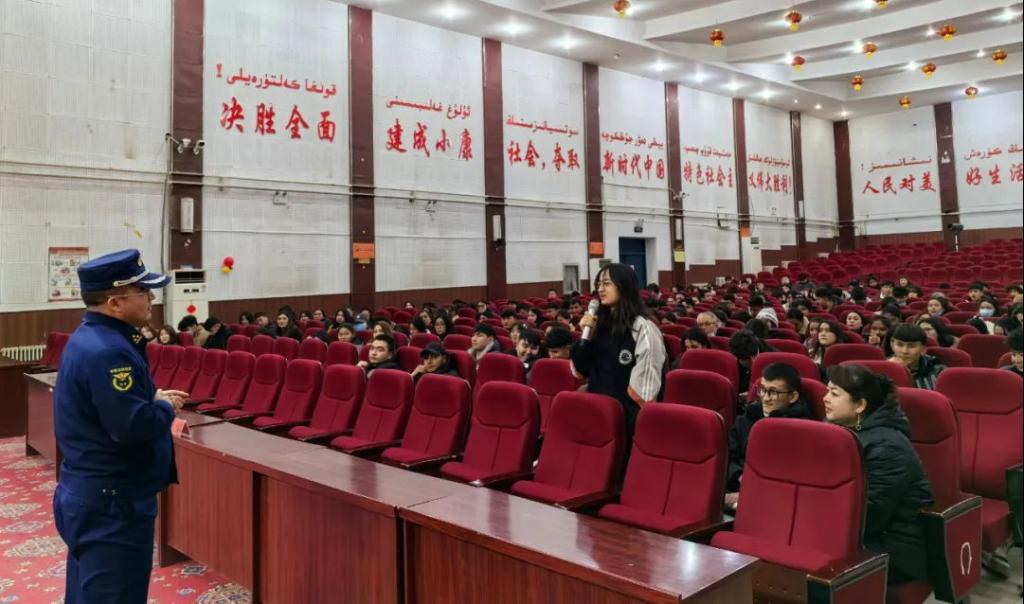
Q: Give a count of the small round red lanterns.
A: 12